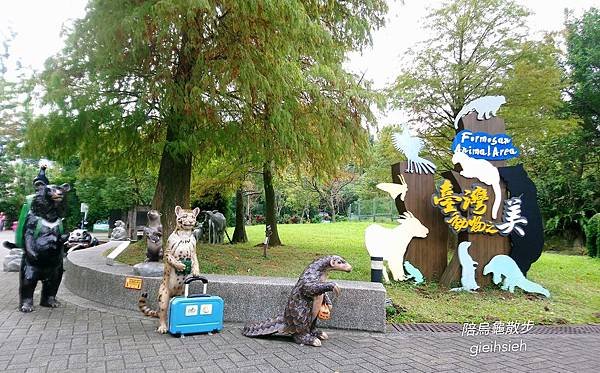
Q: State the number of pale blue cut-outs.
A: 5